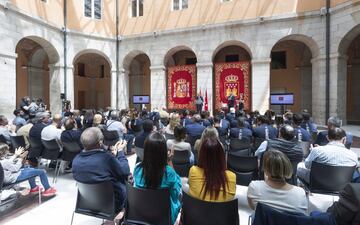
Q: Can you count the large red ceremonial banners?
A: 2